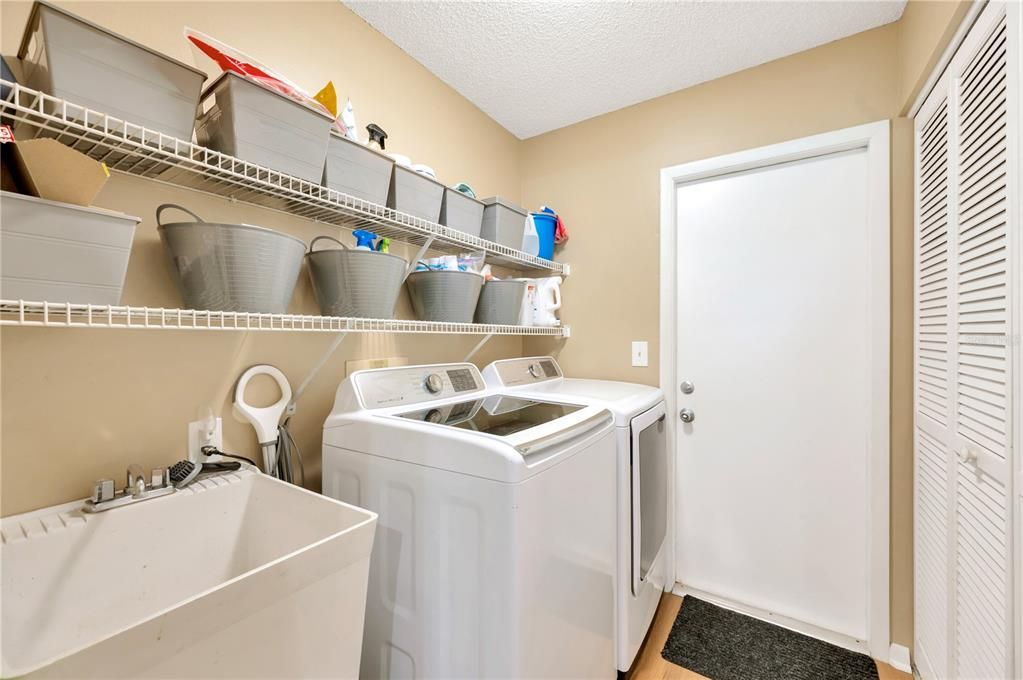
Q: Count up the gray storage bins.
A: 11